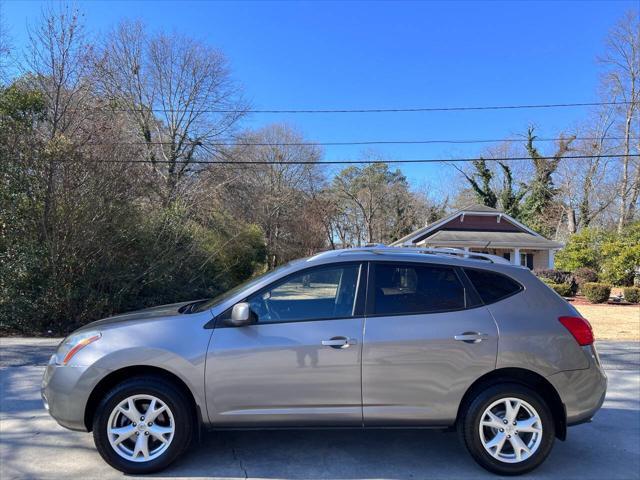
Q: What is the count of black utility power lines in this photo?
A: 3